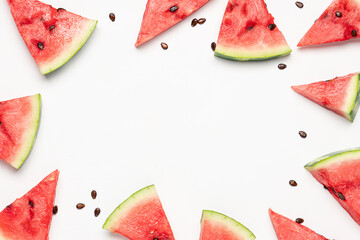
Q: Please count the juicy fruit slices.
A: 11